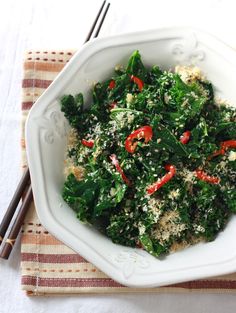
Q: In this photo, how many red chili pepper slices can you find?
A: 9